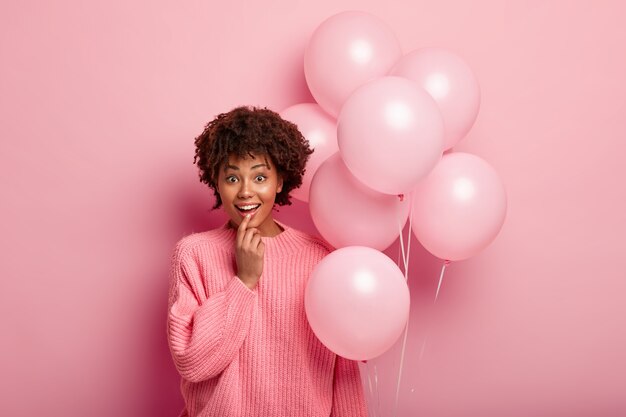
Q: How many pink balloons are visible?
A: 7